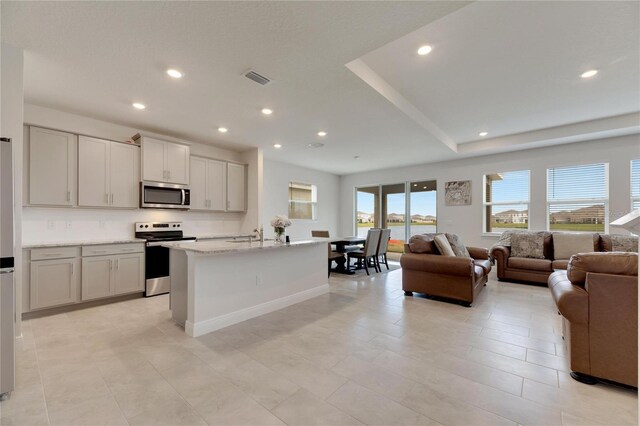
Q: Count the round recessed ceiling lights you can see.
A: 9